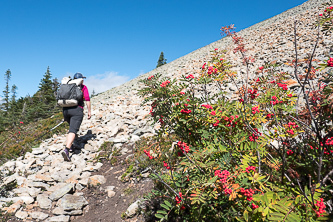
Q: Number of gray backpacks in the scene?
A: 1